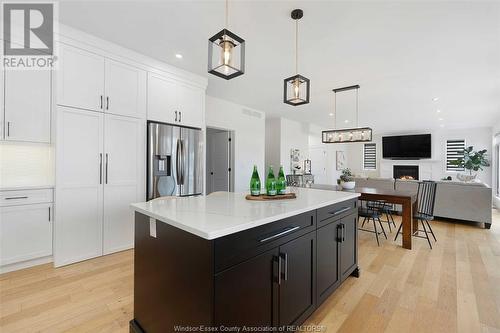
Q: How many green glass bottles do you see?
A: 3